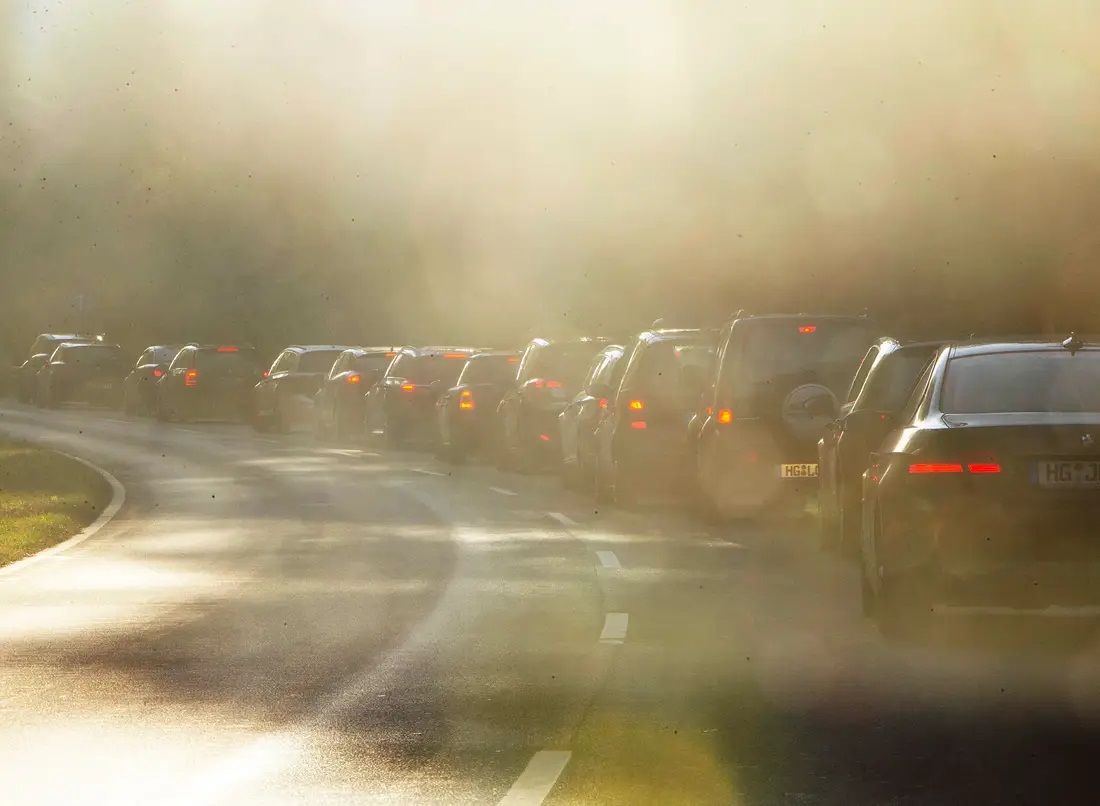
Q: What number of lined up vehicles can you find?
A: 14